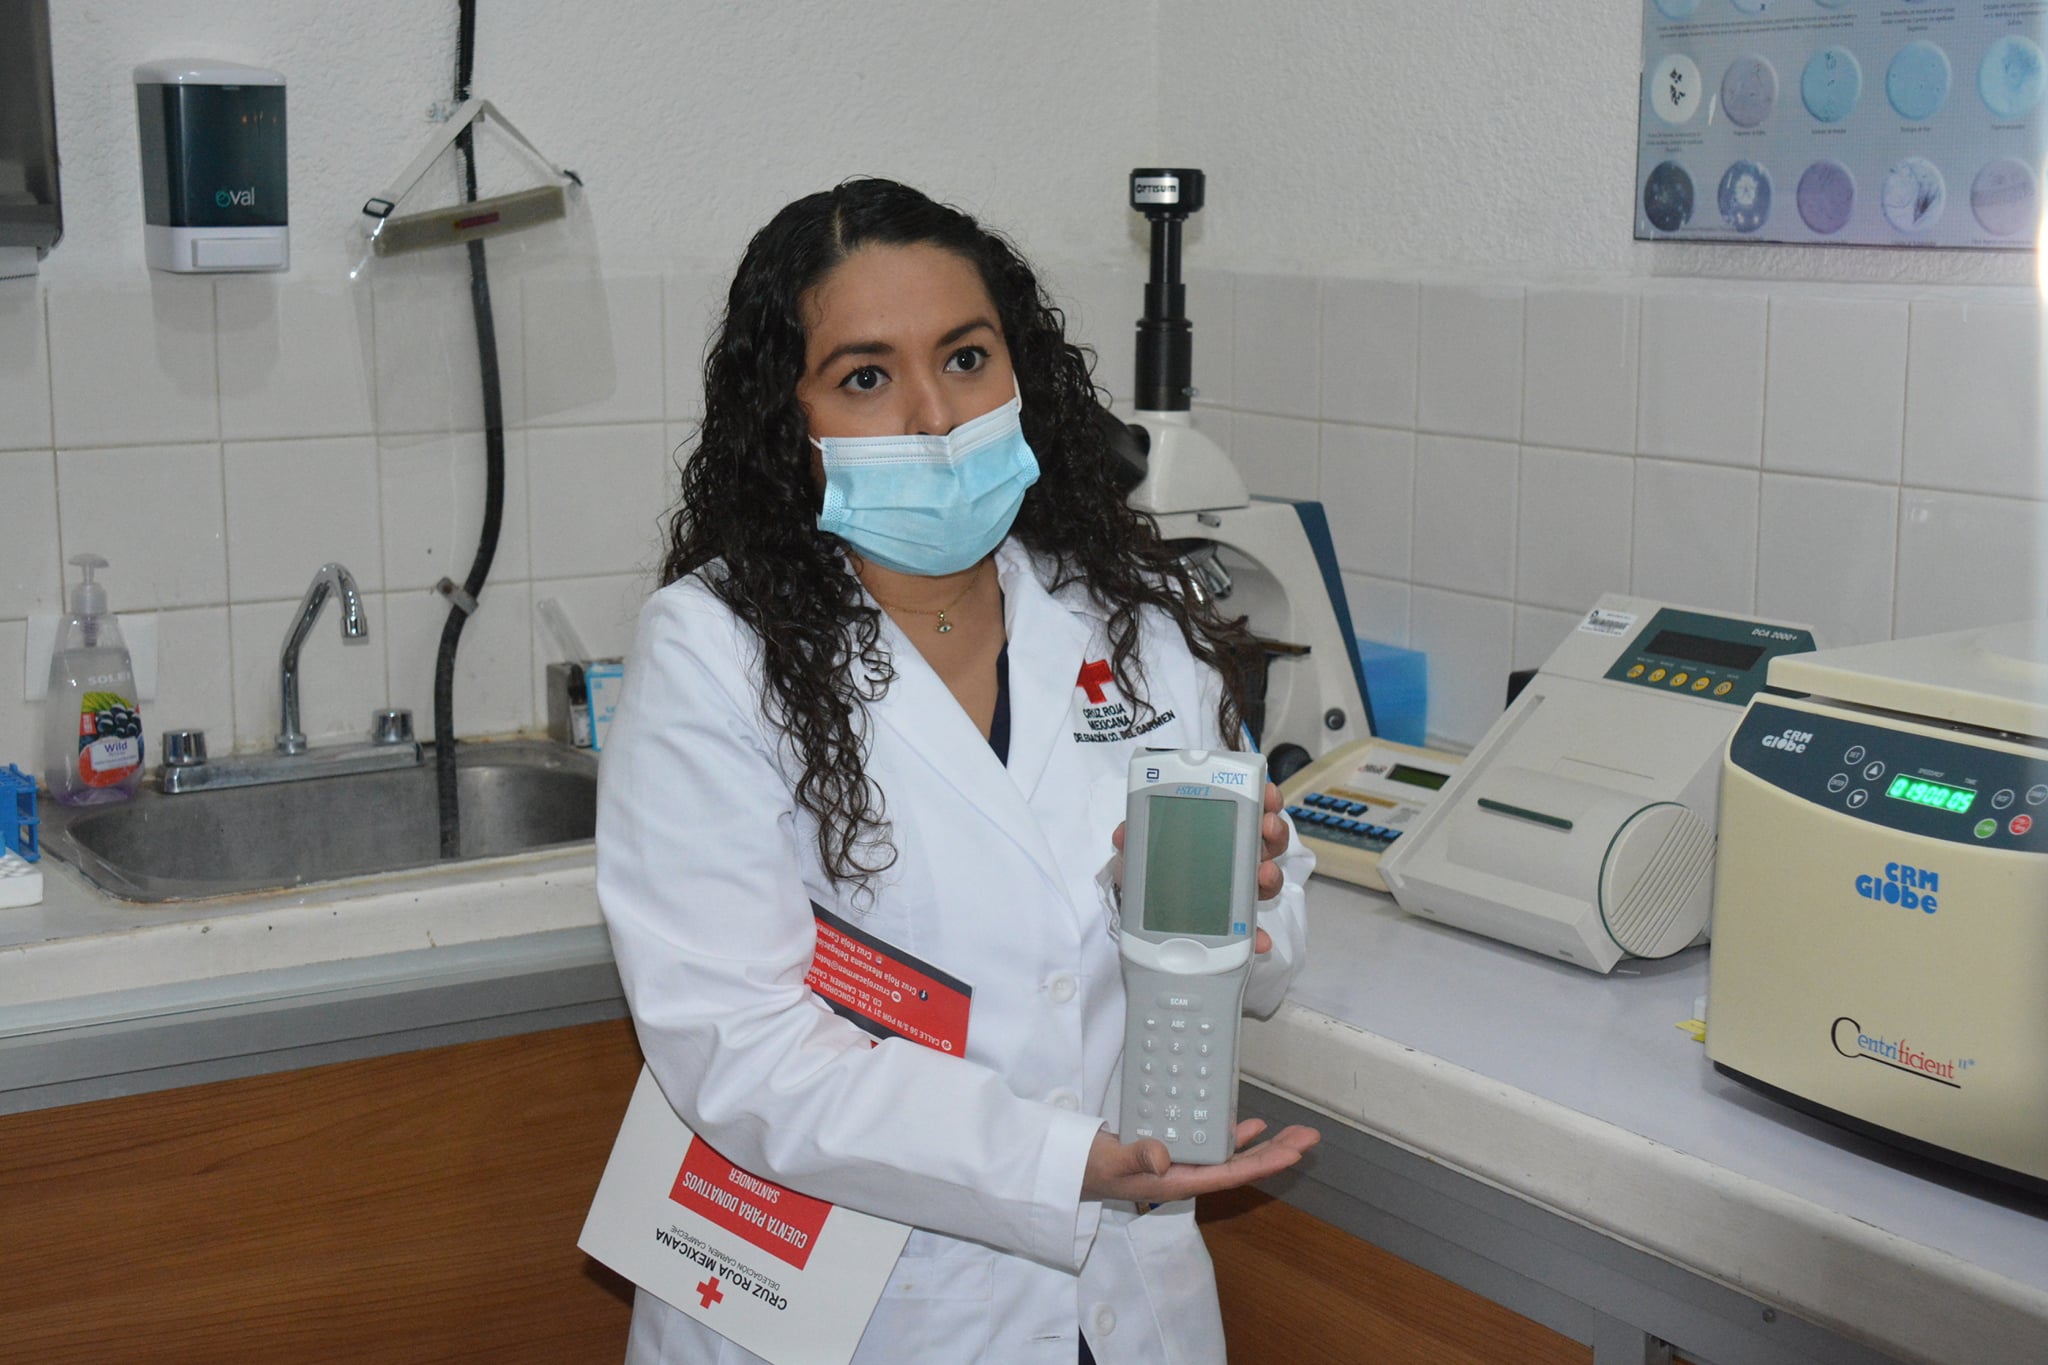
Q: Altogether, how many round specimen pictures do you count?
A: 14